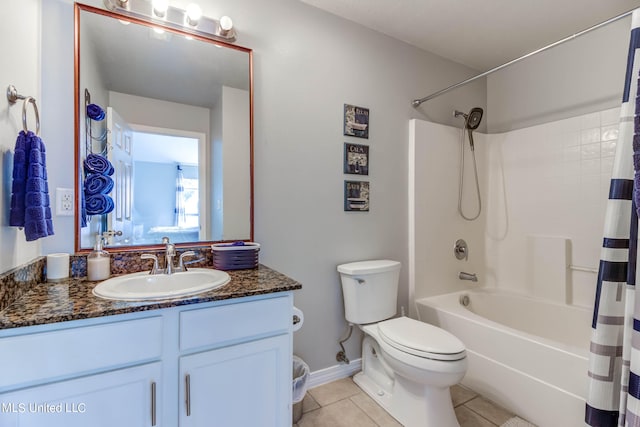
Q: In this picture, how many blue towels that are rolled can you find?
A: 4